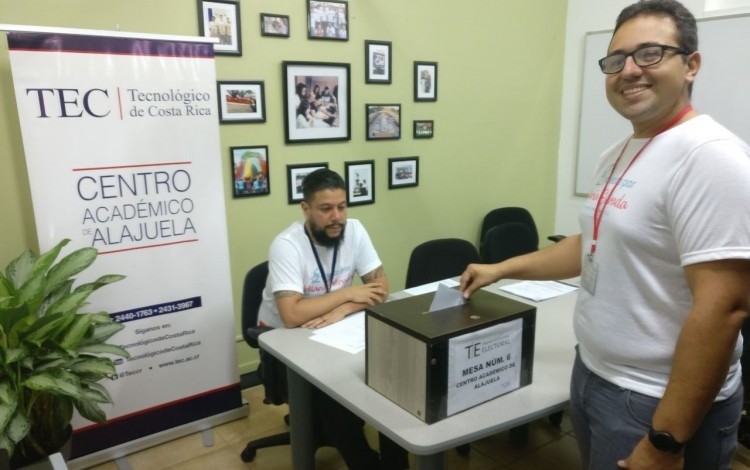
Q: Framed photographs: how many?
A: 13